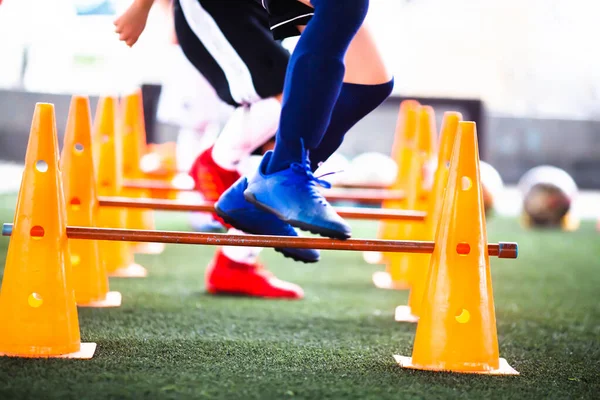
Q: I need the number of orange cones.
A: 8